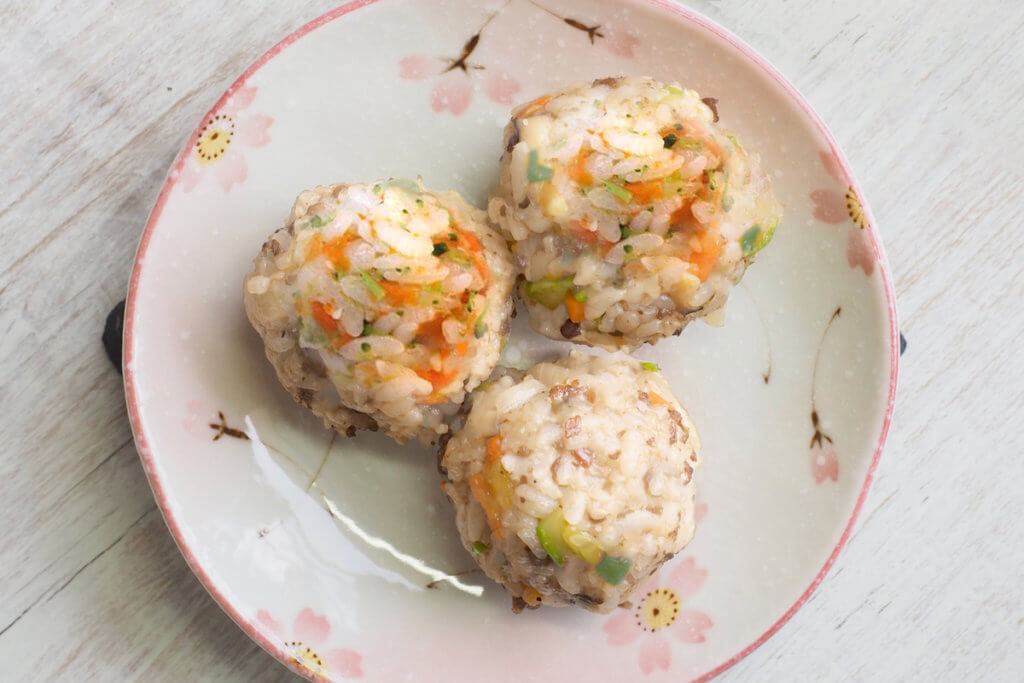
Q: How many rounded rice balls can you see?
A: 3